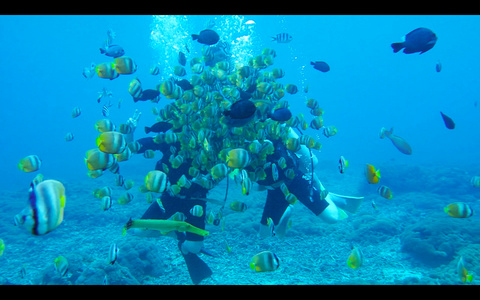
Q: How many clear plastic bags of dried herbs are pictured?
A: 0